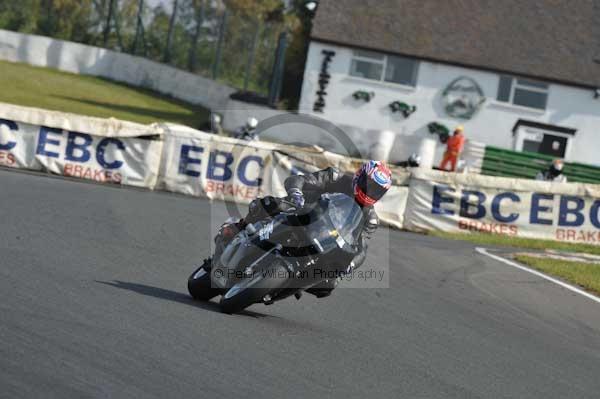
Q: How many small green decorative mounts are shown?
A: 3